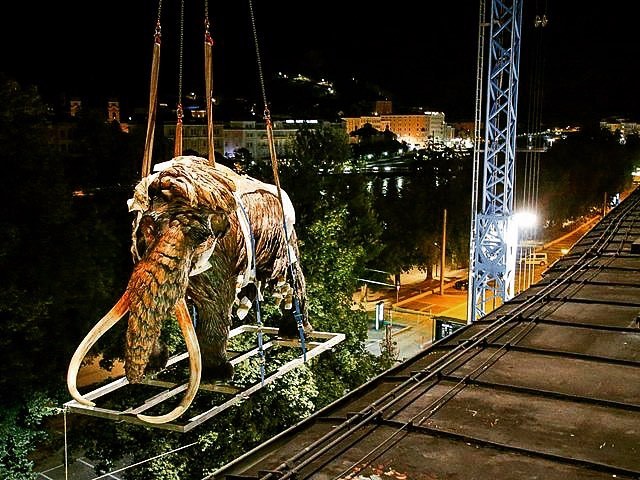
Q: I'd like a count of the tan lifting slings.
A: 4